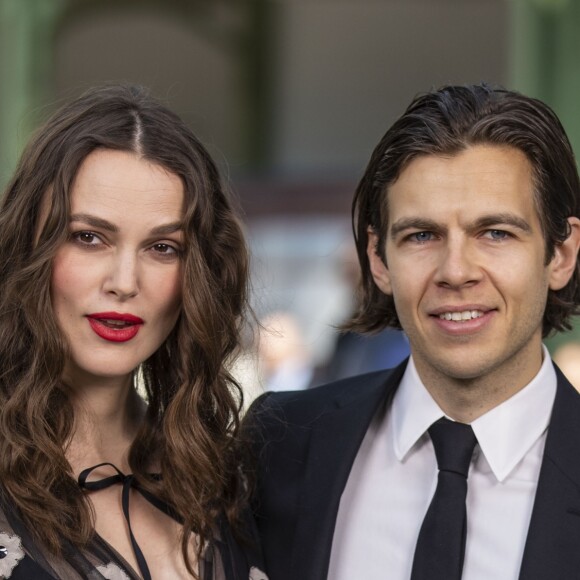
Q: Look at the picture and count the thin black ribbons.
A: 1